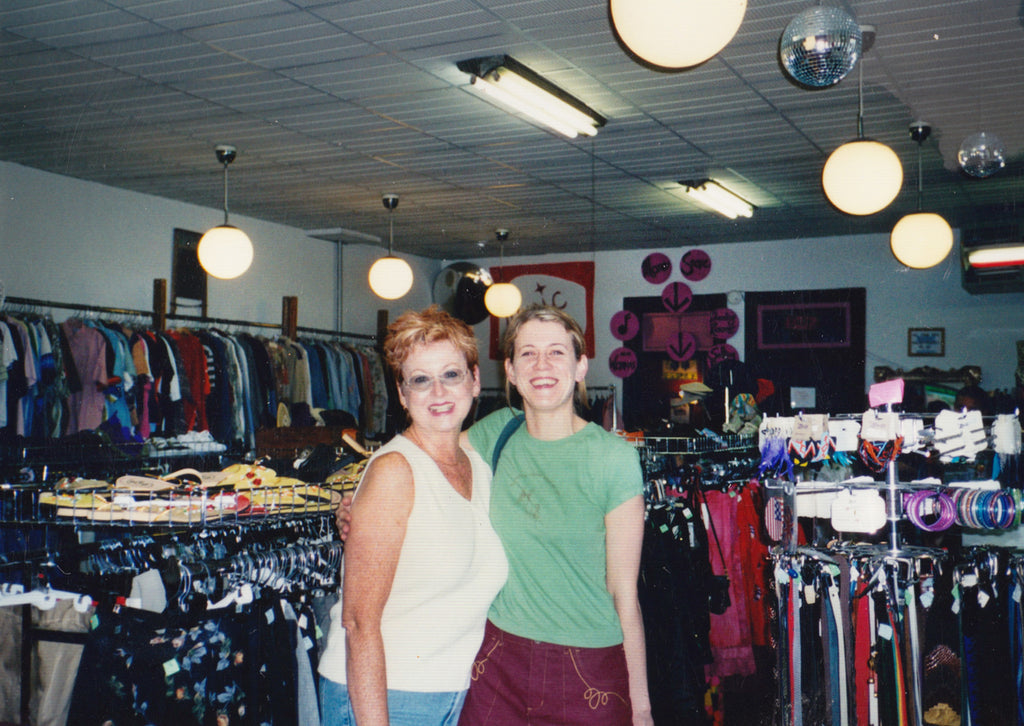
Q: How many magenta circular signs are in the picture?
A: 8